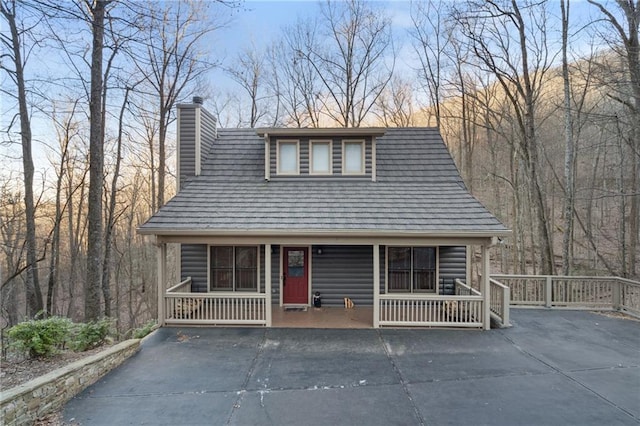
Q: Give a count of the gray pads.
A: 8